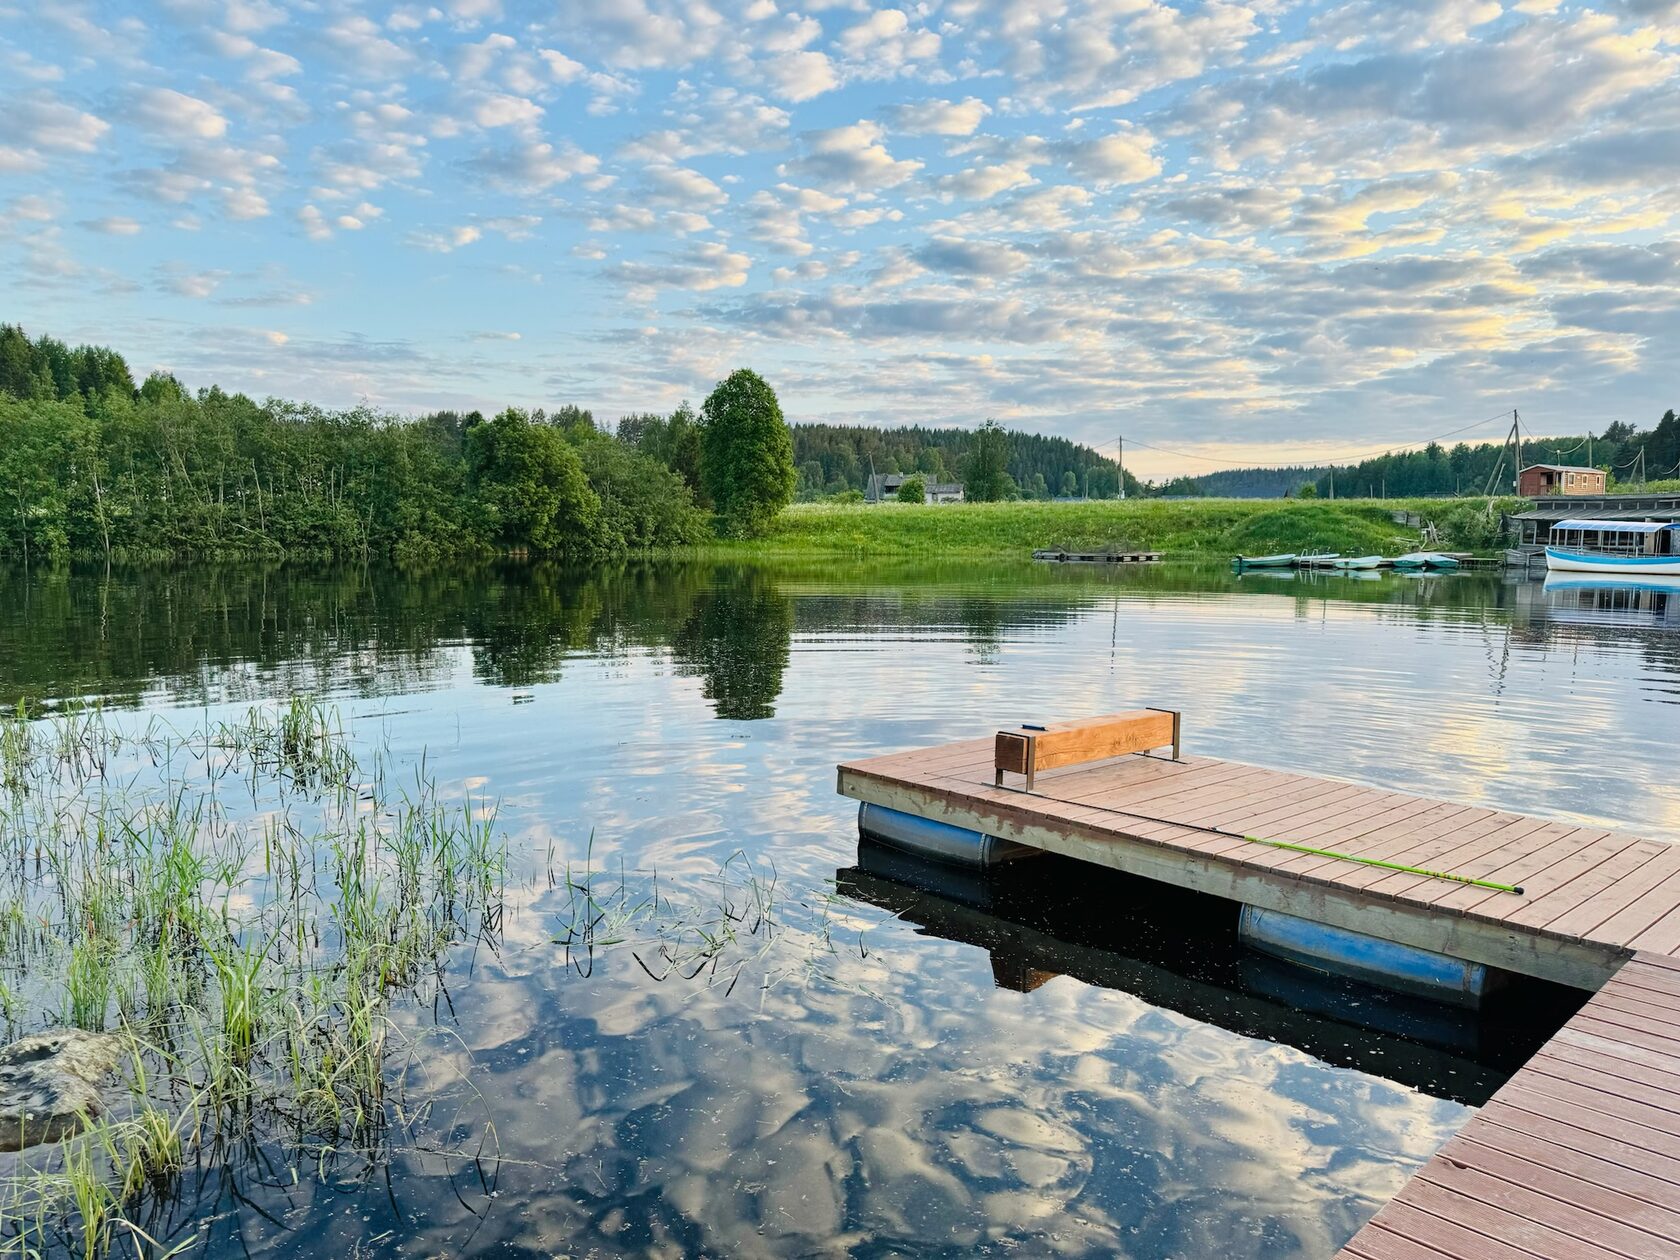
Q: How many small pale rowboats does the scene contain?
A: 5